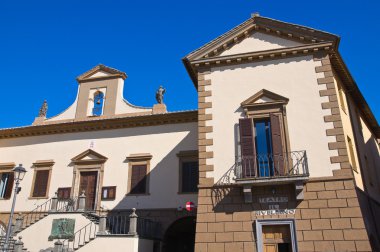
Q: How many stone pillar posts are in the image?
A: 7